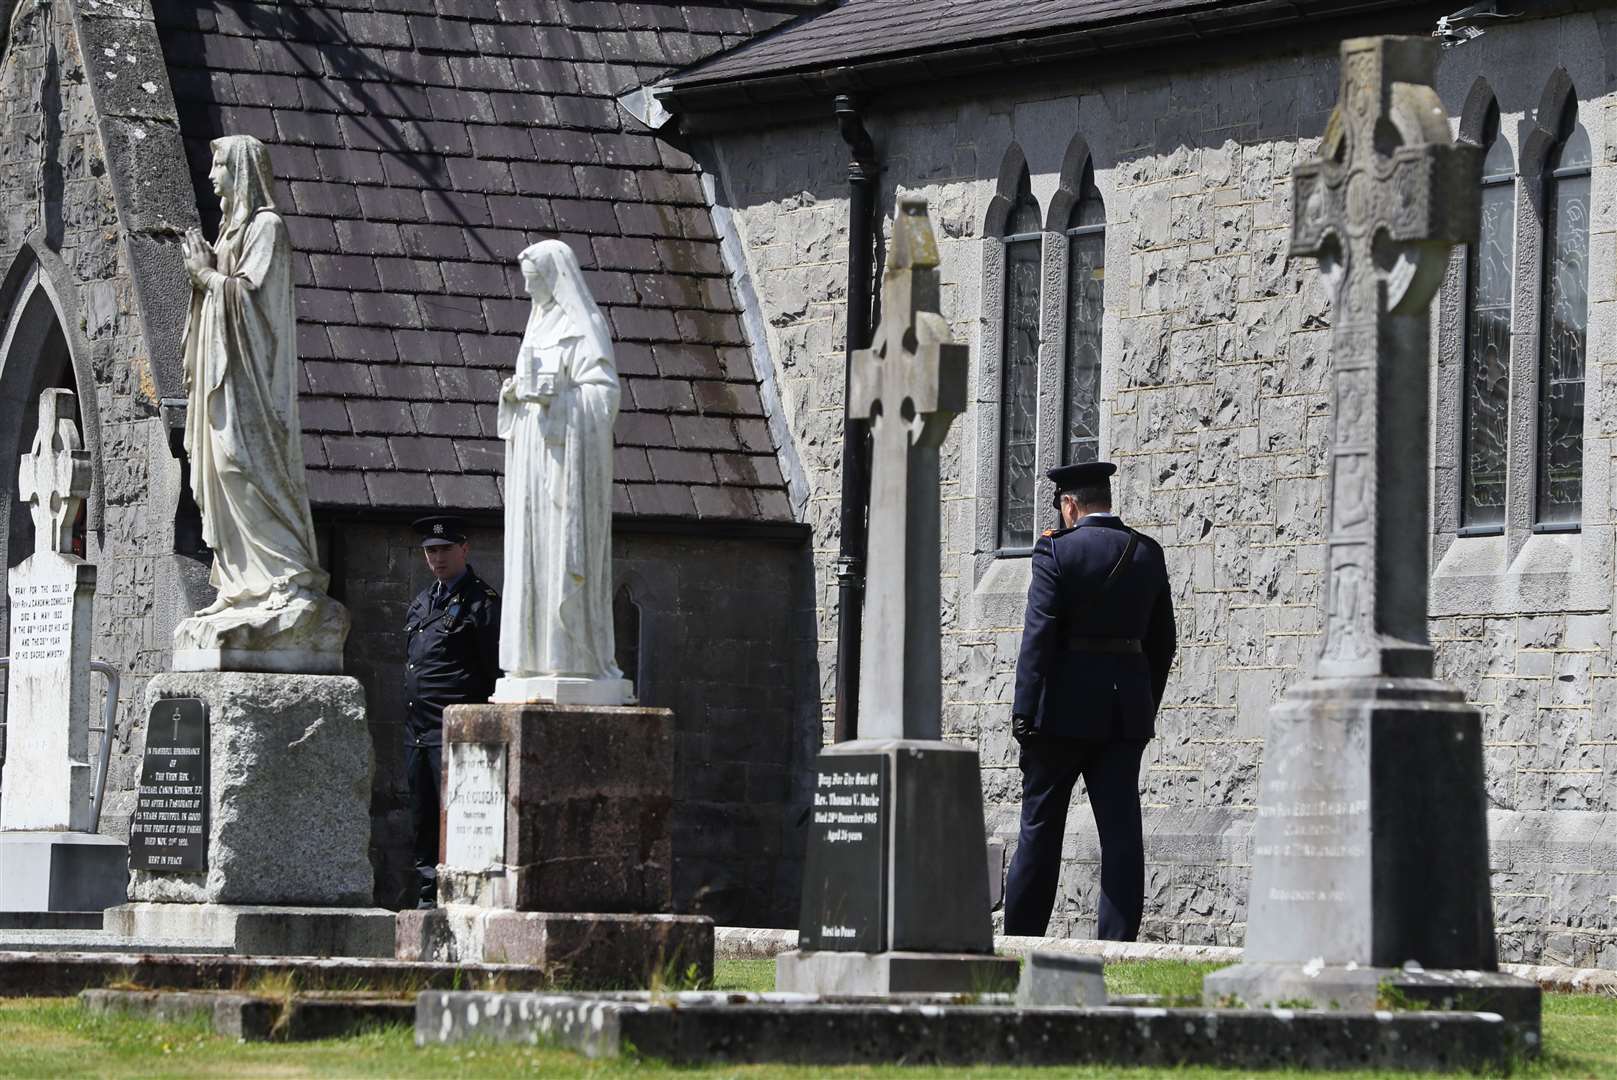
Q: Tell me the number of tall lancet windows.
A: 4